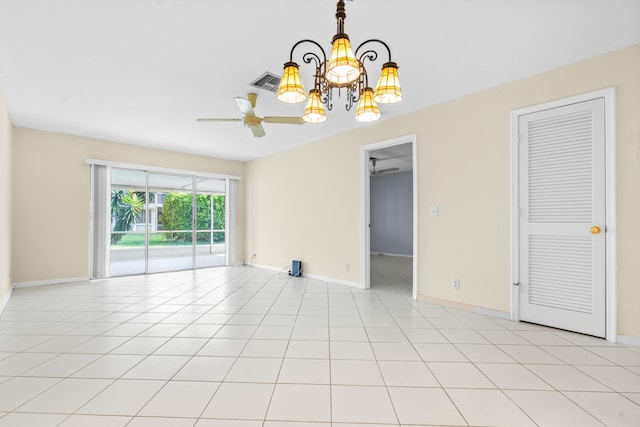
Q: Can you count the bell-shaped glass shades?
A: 5